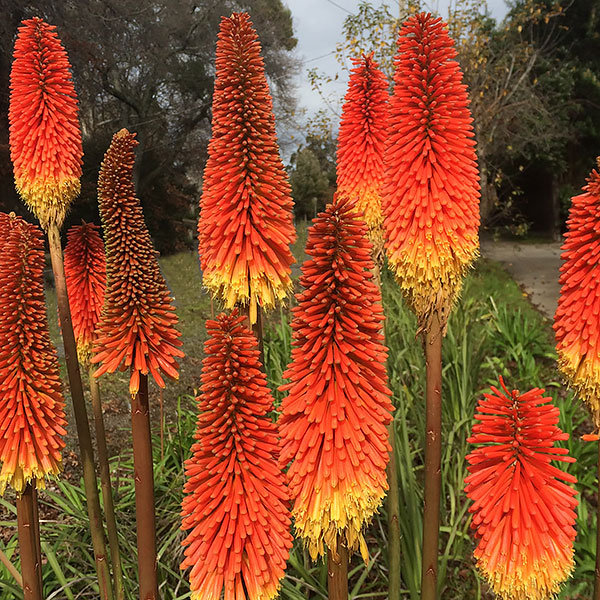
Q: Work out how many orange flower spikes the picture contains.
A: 11